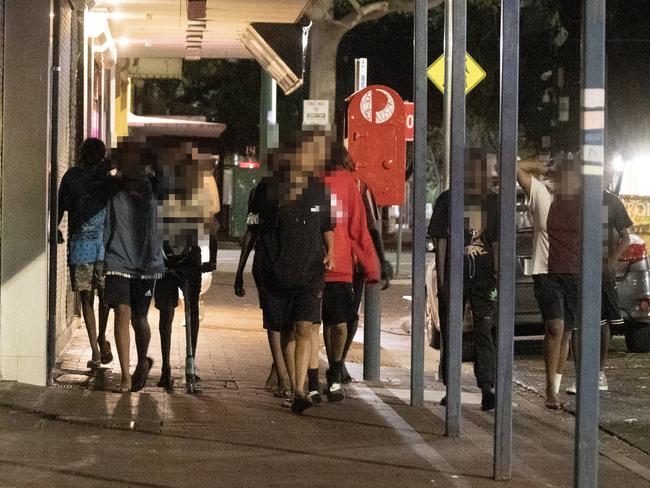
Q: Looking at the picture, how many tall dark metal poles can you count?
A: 4